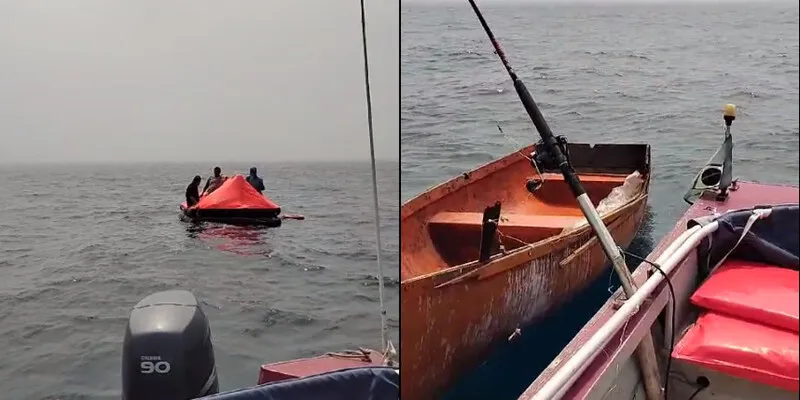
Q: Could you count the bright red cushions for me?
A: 2